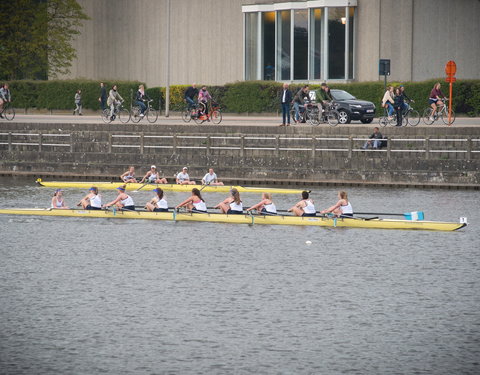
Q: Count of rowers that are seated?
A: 13